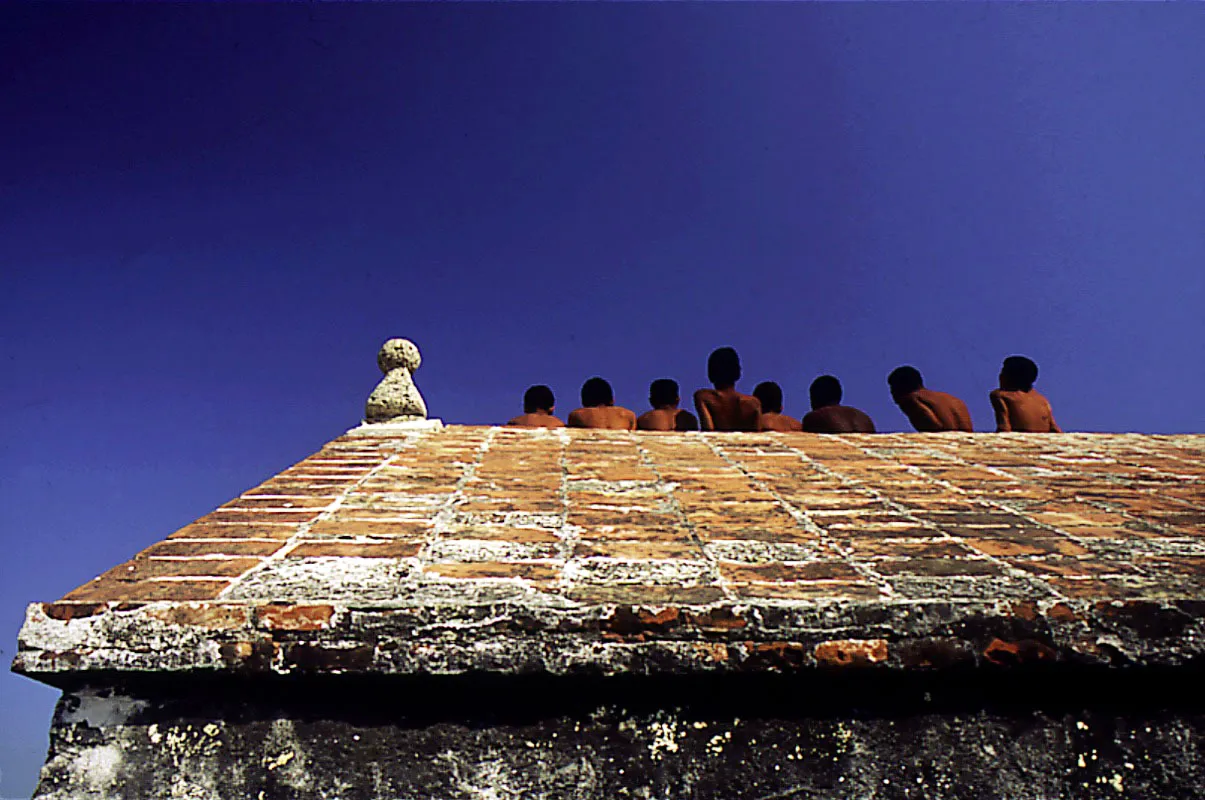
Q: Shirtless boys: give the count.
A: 8